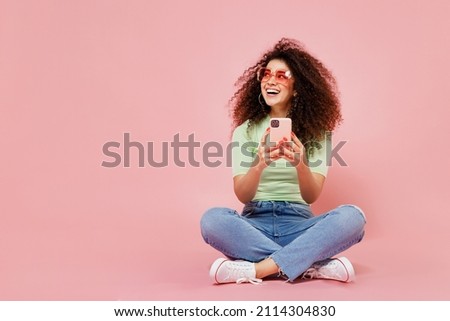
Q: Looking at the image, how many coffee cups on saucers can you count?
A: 0